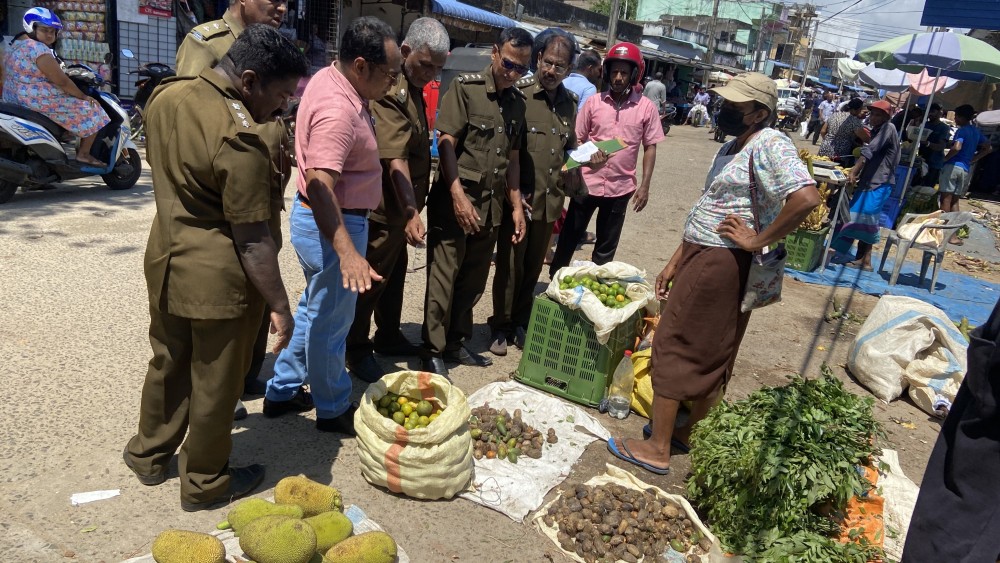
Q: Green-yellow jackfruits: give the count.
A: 6